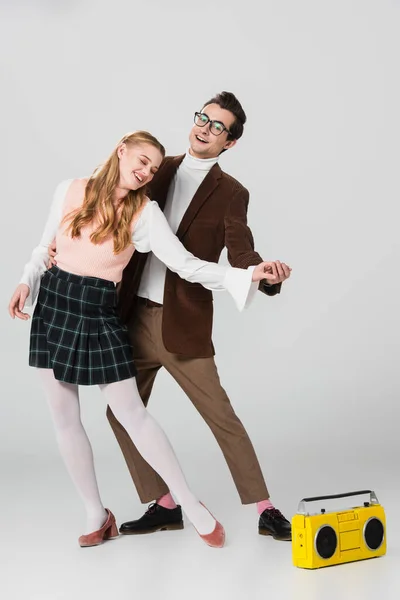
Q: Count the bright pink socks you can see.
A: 2